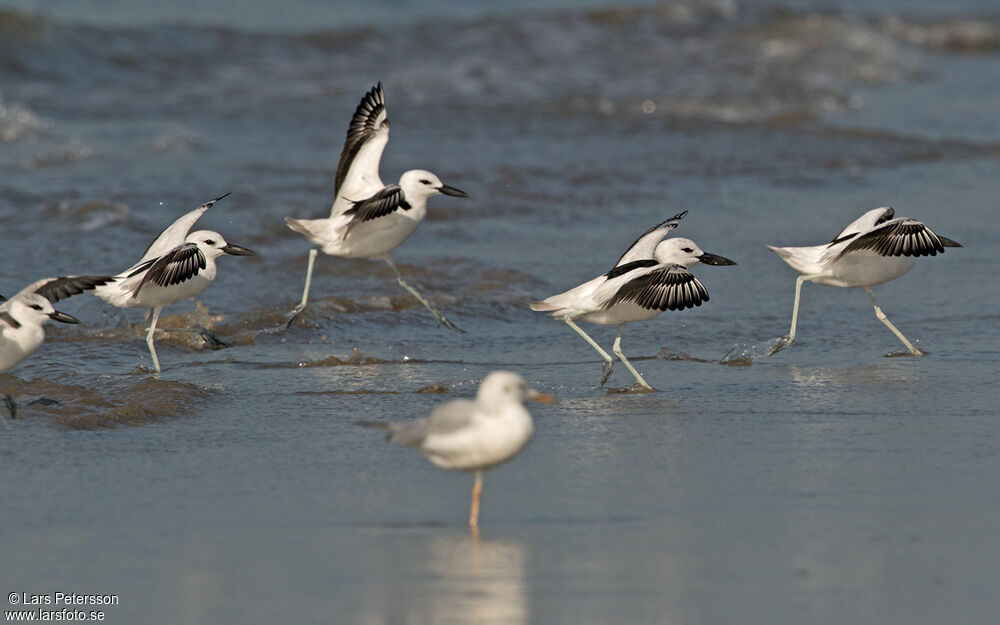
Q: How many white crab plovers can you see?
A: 5